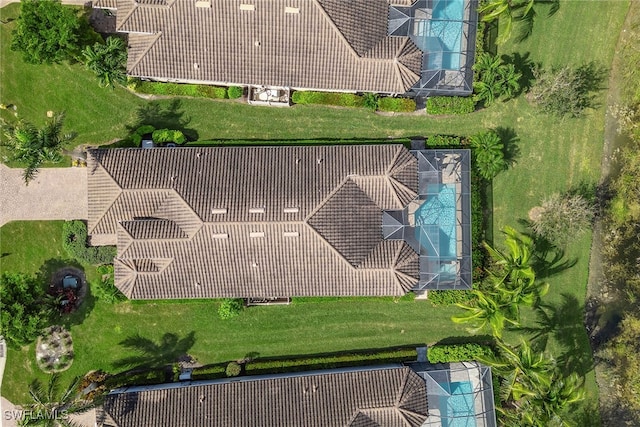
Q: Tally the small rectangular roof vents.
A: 9